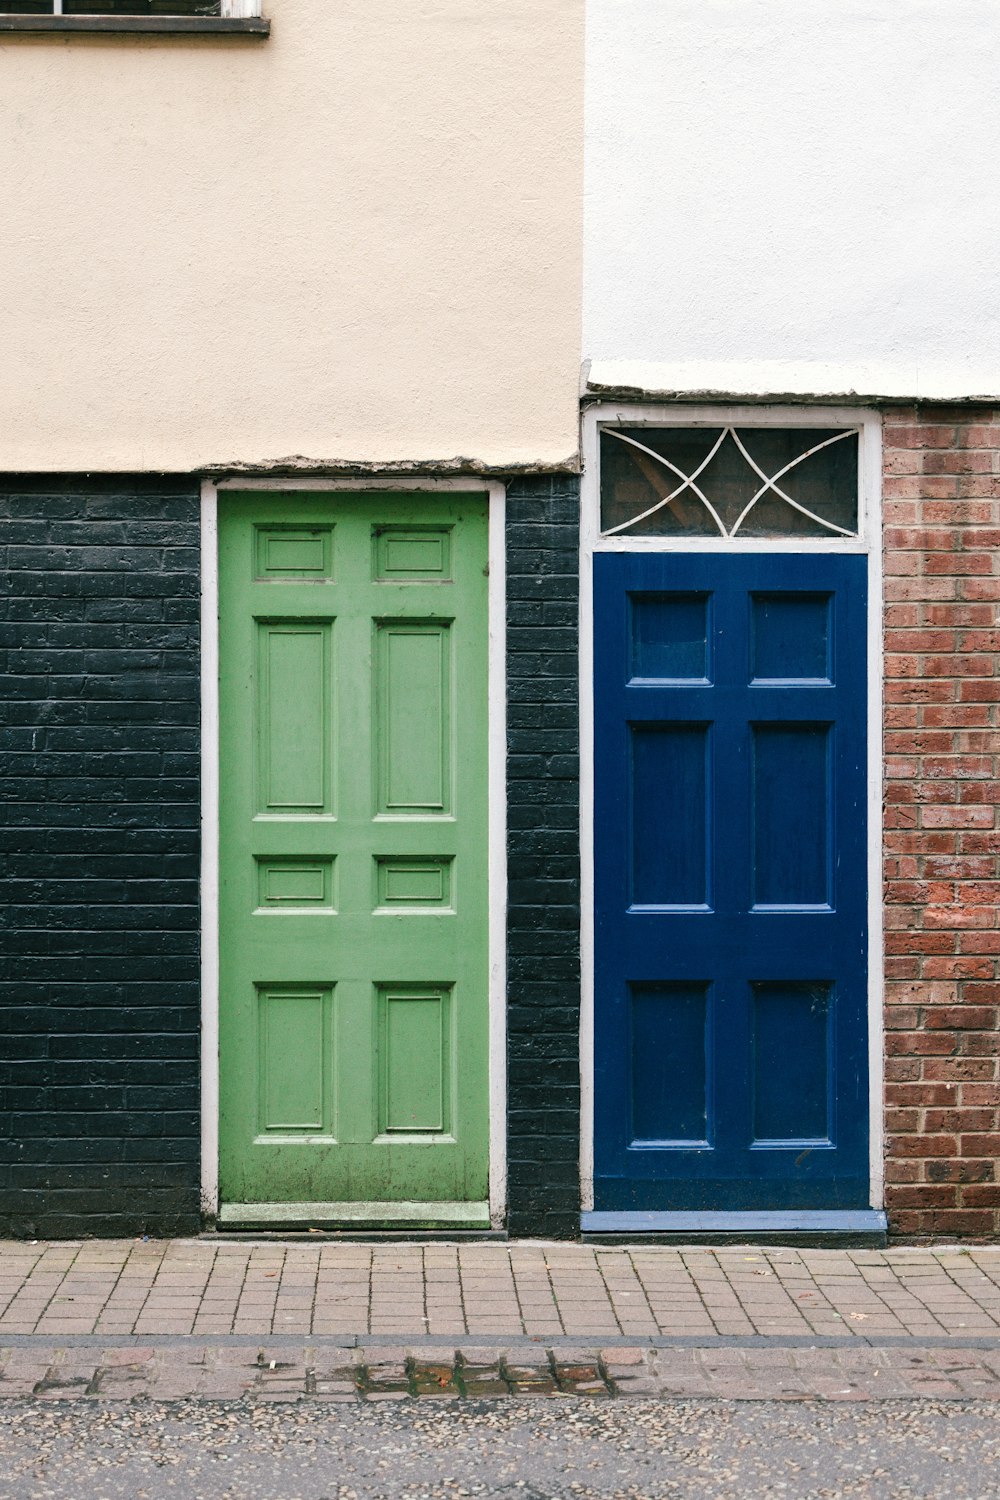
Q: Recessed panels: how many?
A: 14